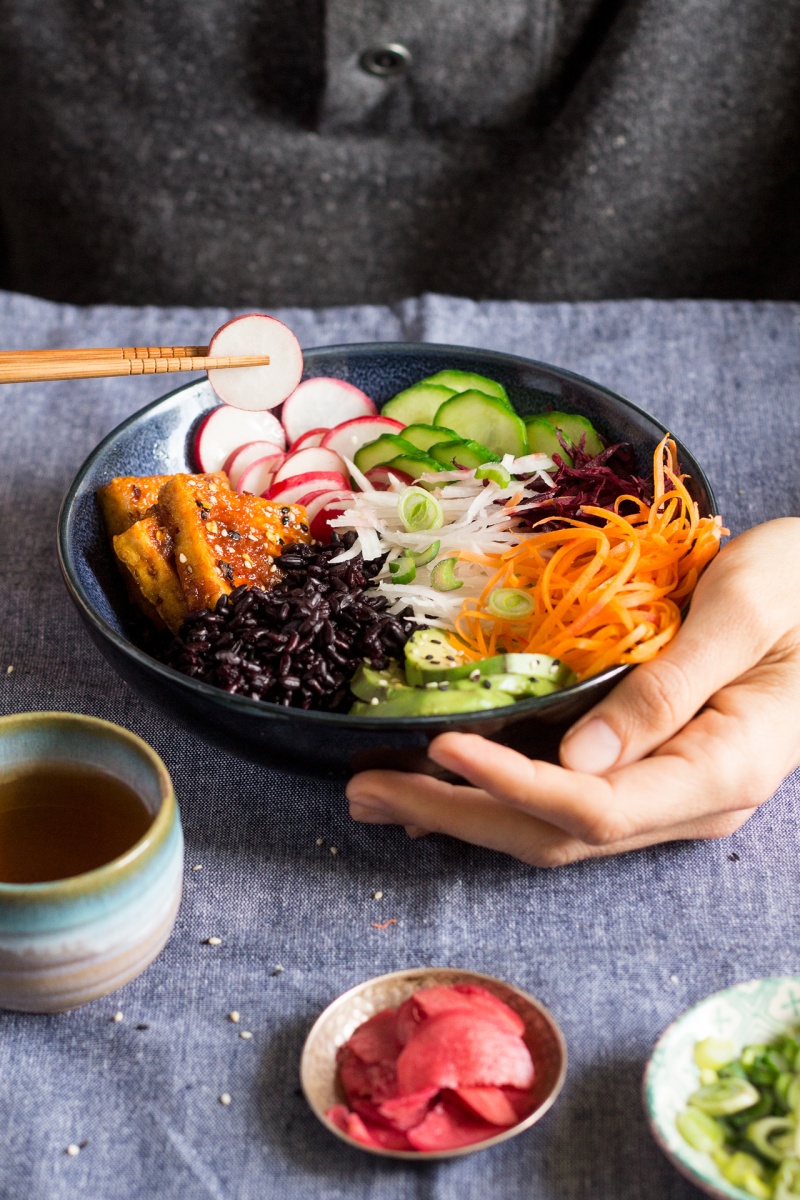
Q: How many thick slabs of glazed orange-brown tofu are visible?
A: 3